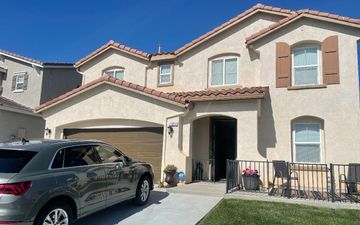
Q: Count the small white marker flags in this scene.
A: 0